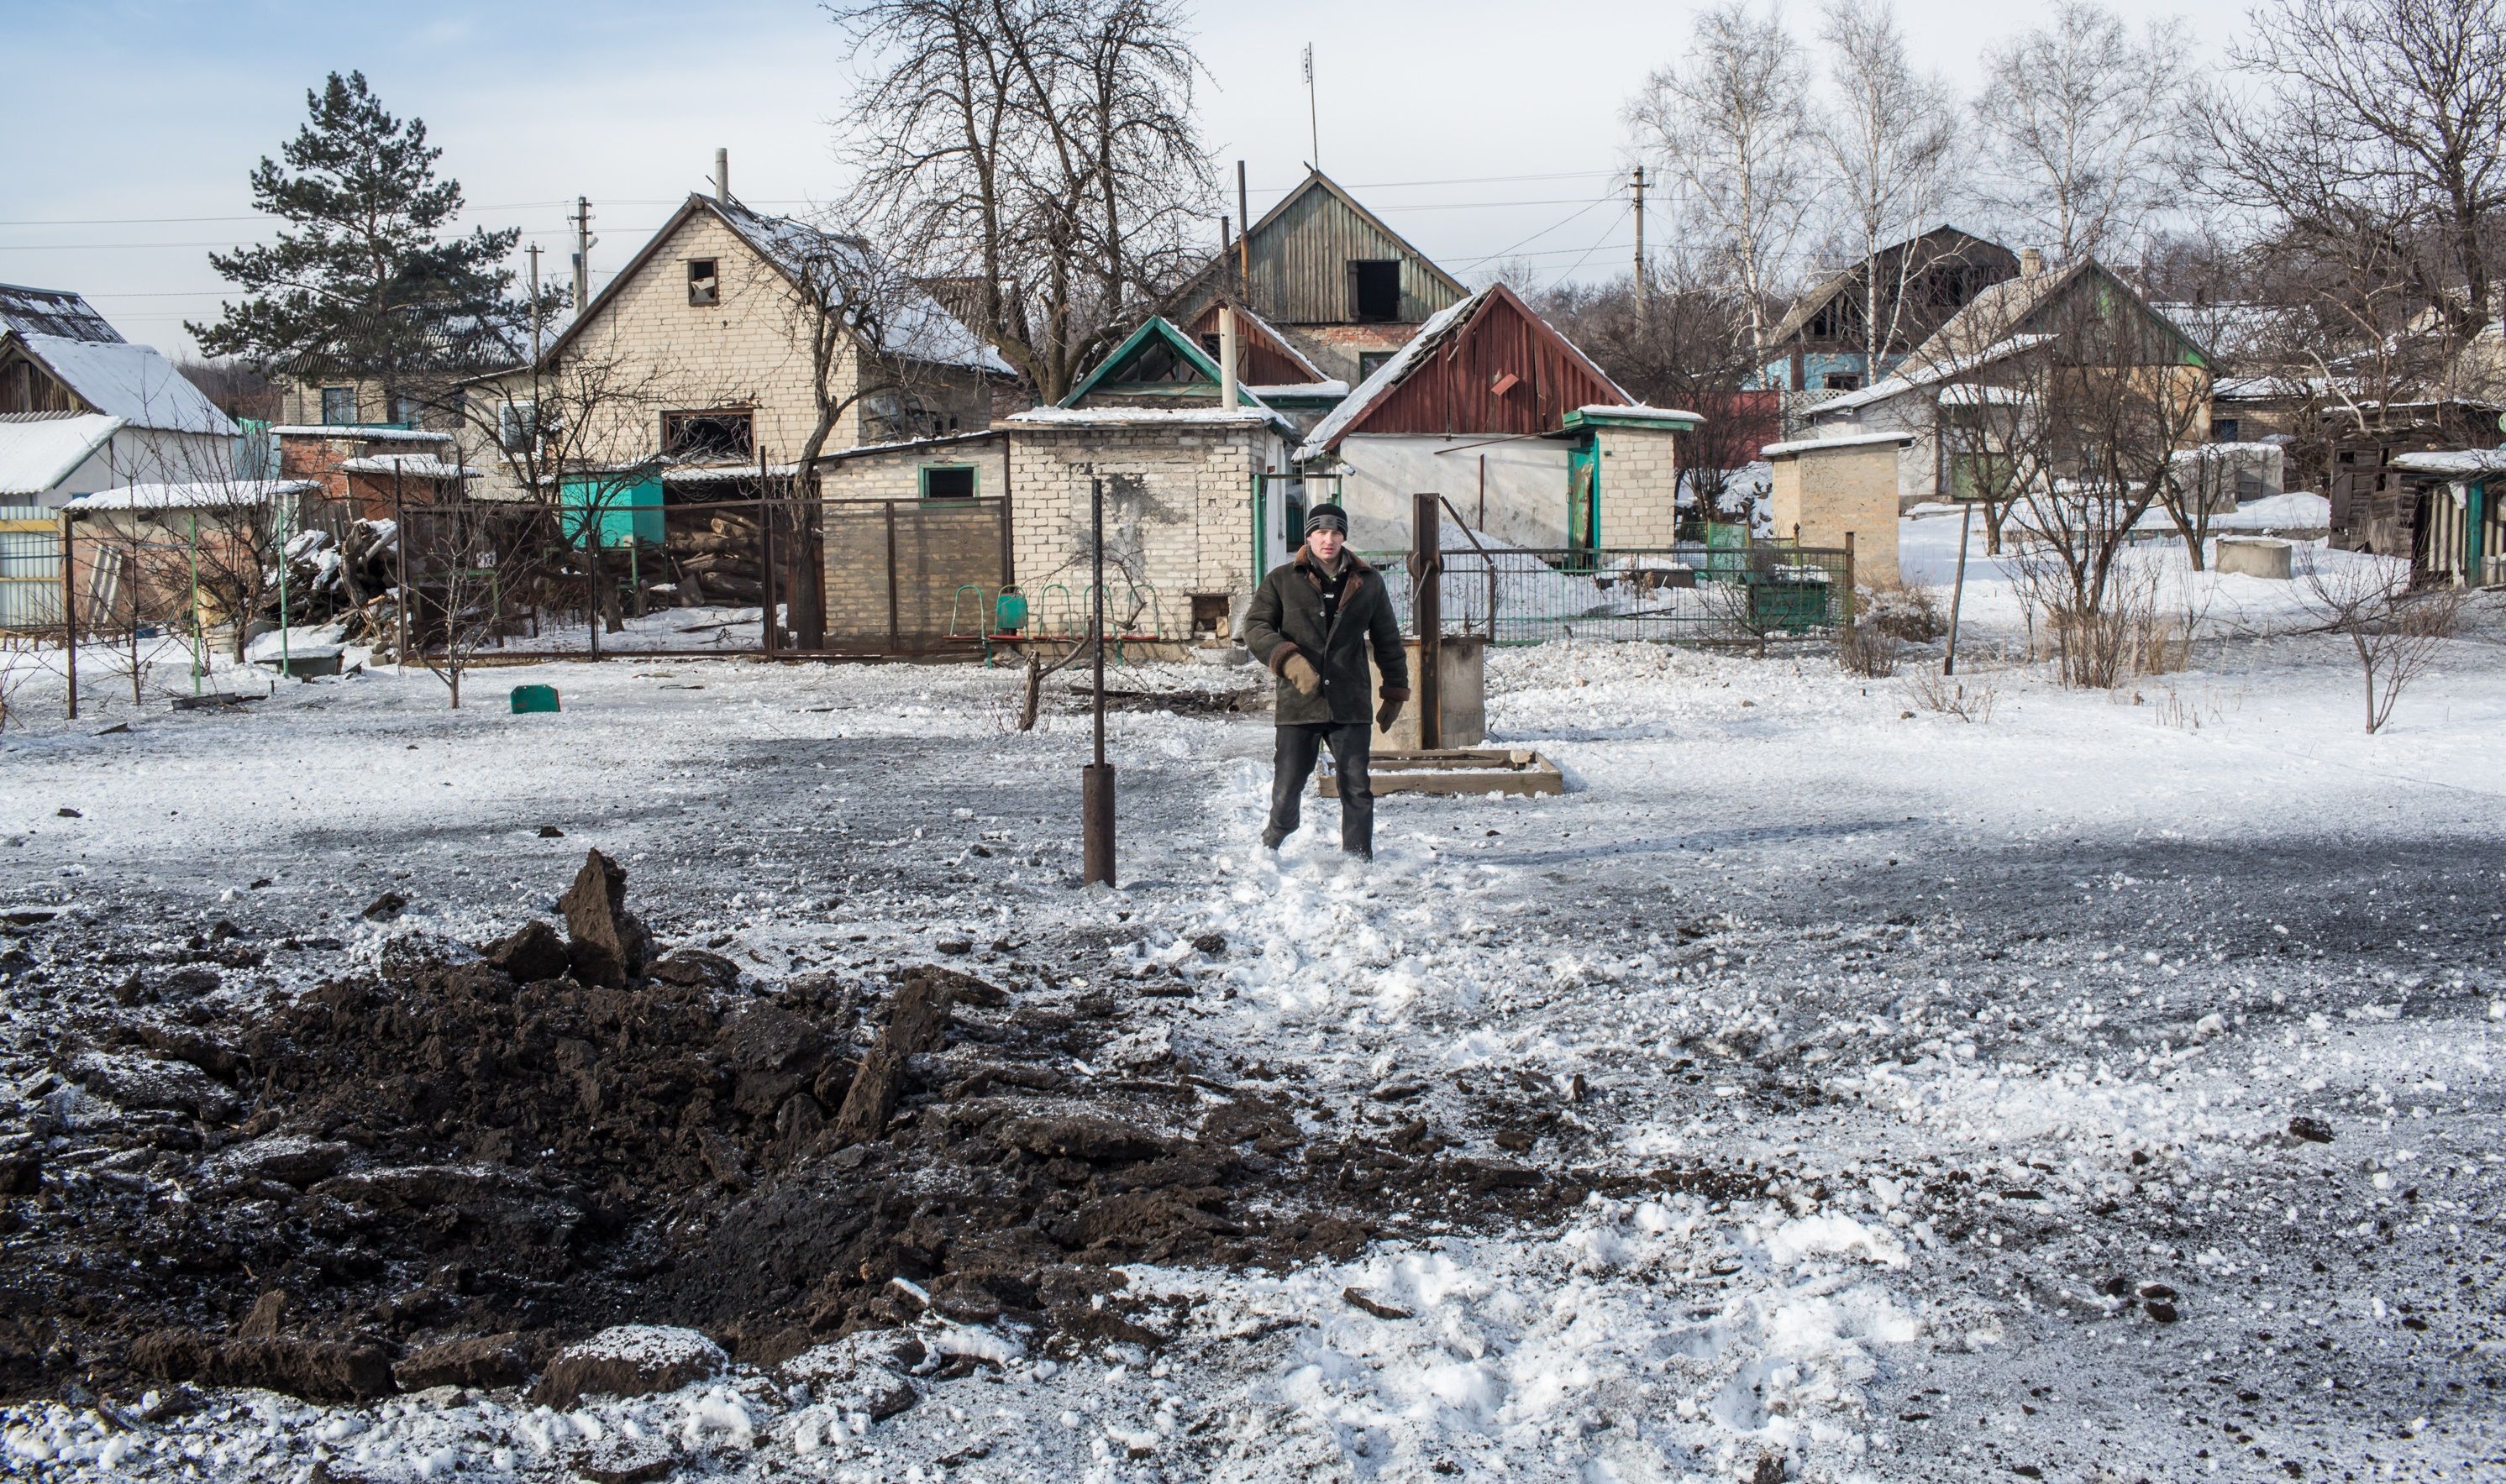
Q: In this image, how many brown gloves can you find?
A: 2